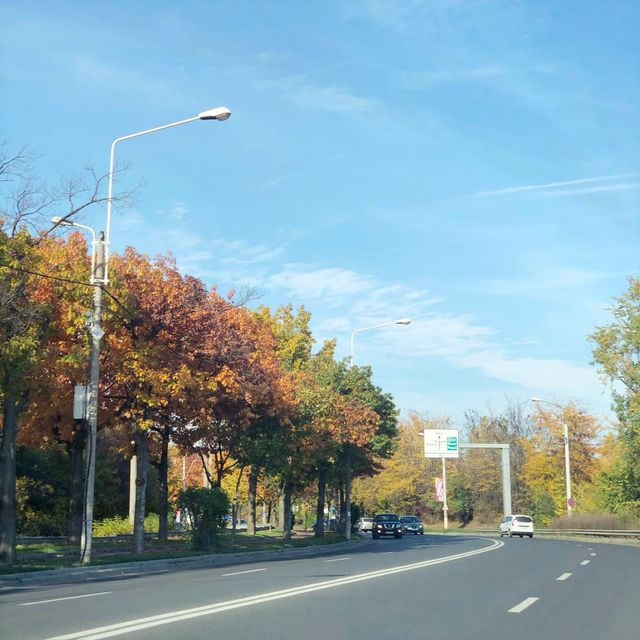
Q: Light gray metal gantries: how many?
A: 1